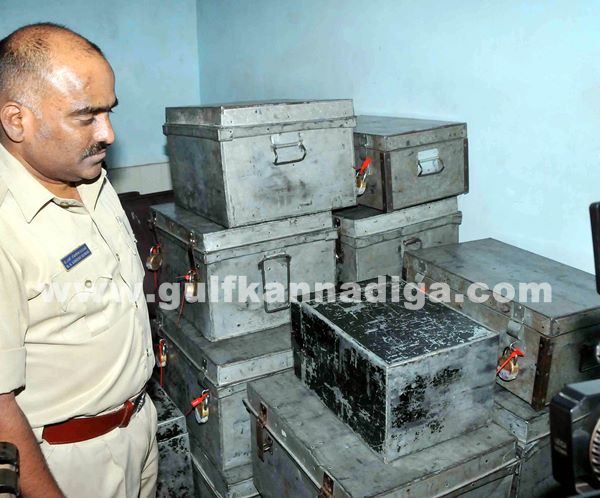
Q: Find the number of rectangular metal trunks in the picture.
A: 11